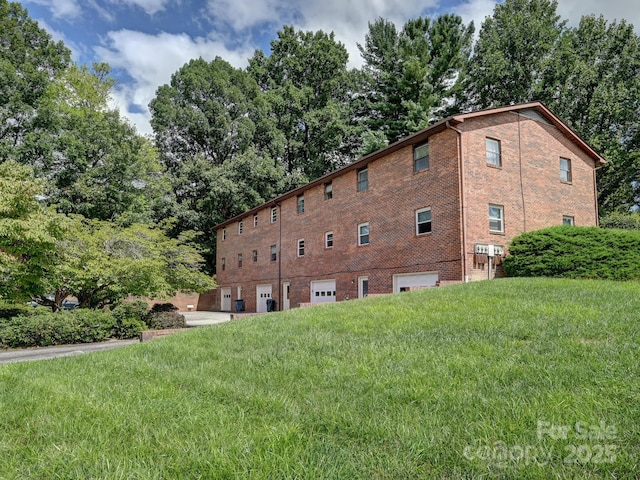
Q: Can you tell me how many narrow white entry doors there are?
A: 3